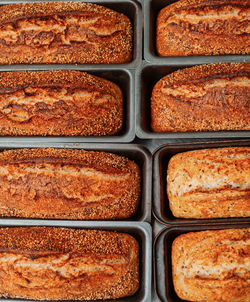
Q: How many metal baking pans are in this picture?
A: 8